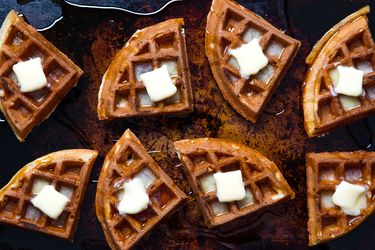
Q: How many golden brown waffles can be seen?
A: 8